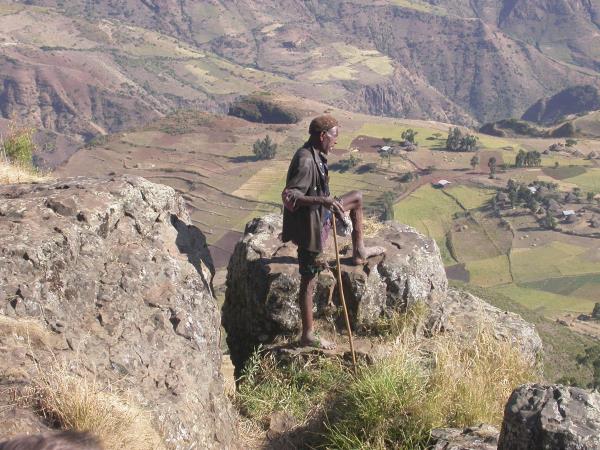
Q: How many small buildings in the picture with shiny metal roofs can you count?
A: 4